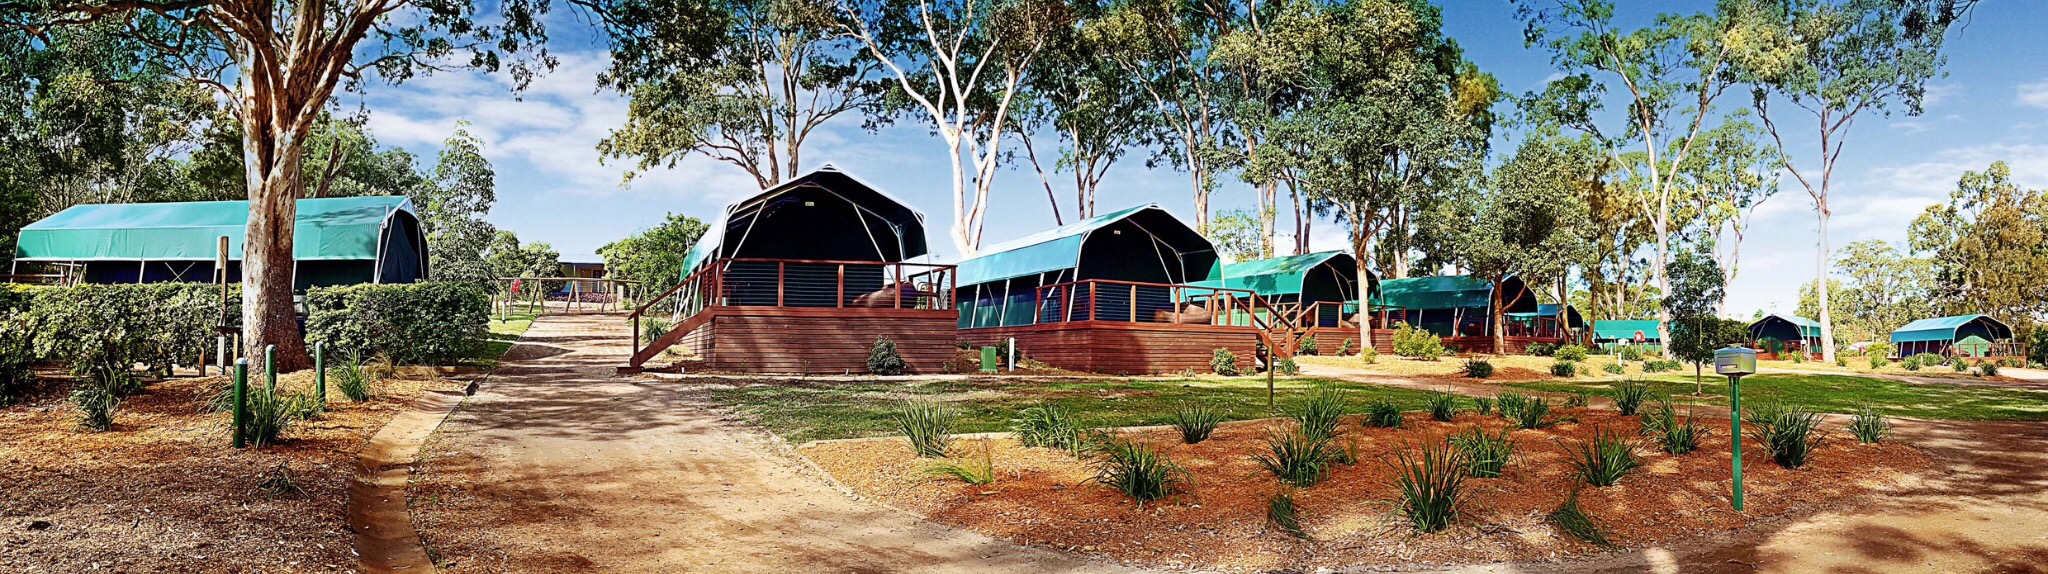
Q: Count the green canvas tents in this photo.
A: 9